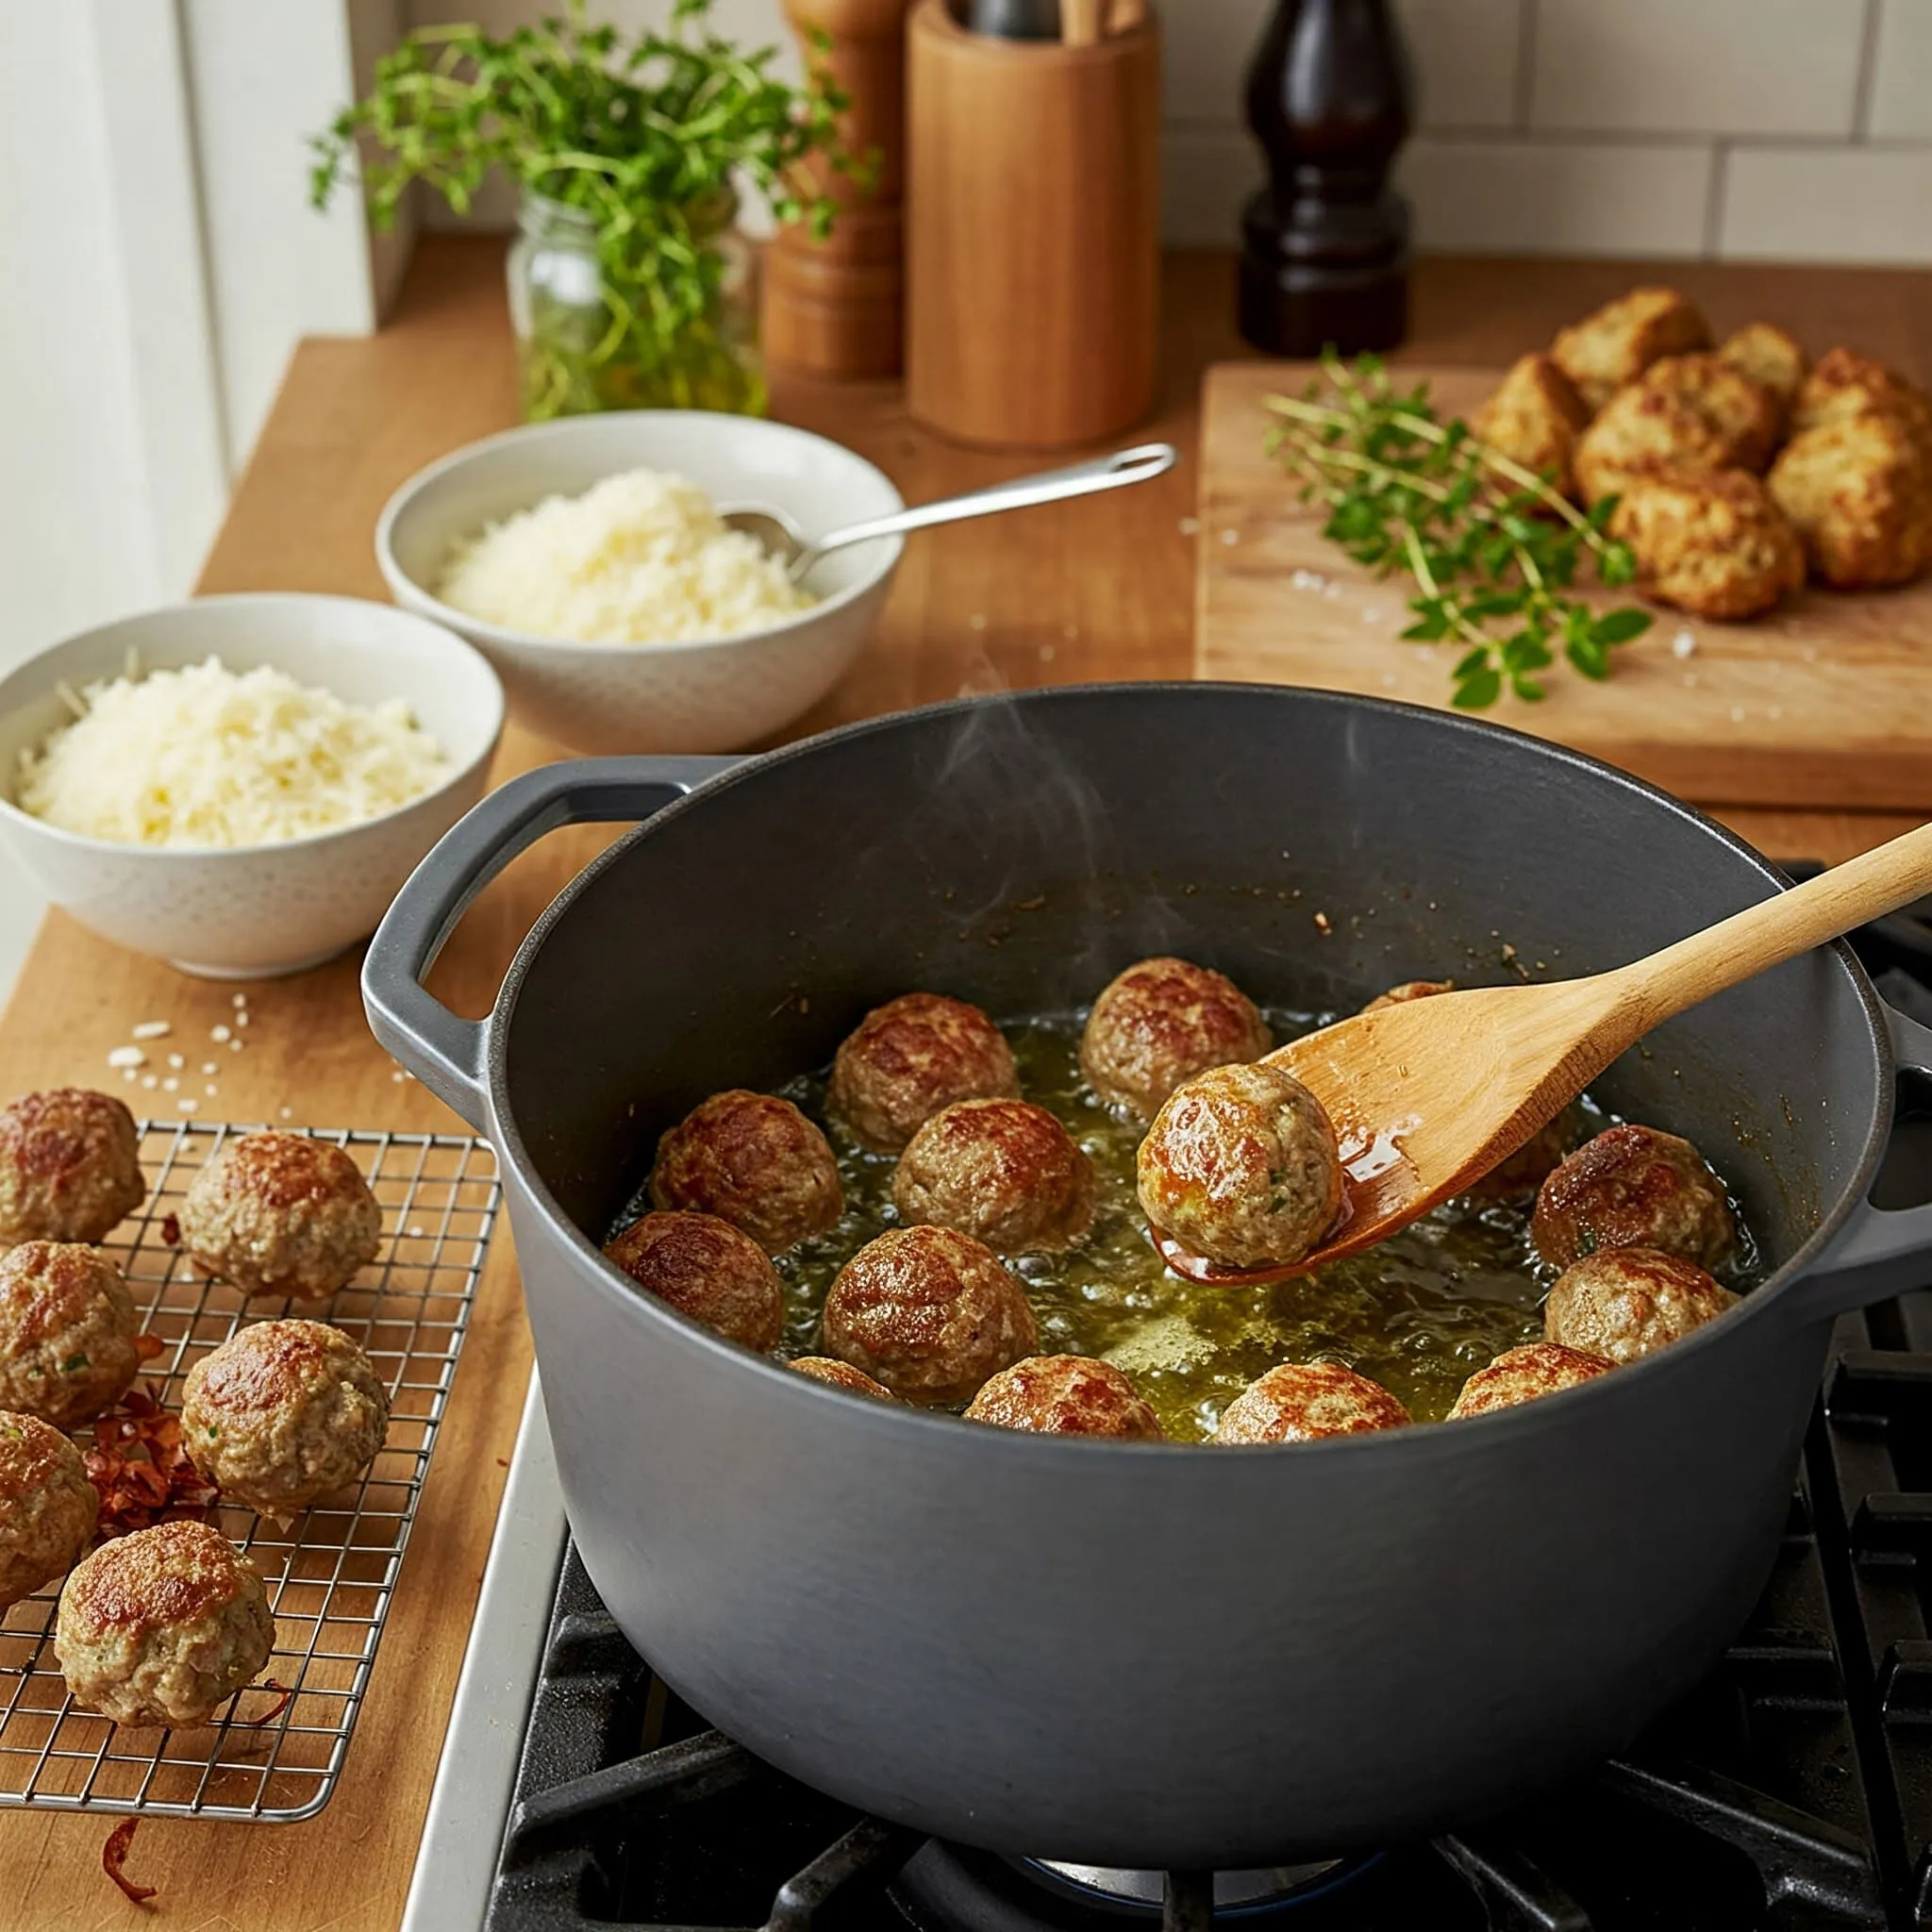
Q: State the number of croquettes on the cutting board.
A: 7